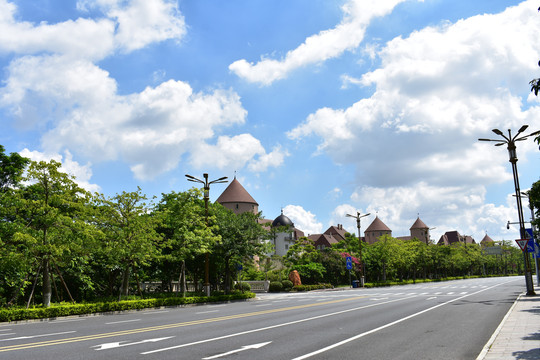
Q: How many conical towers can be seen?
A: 4